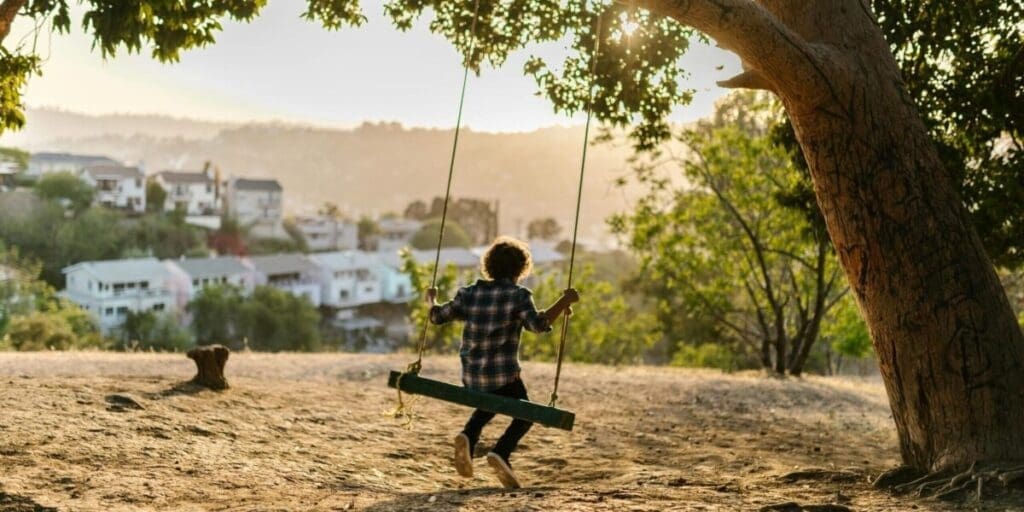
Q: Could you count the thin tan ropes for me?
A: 2